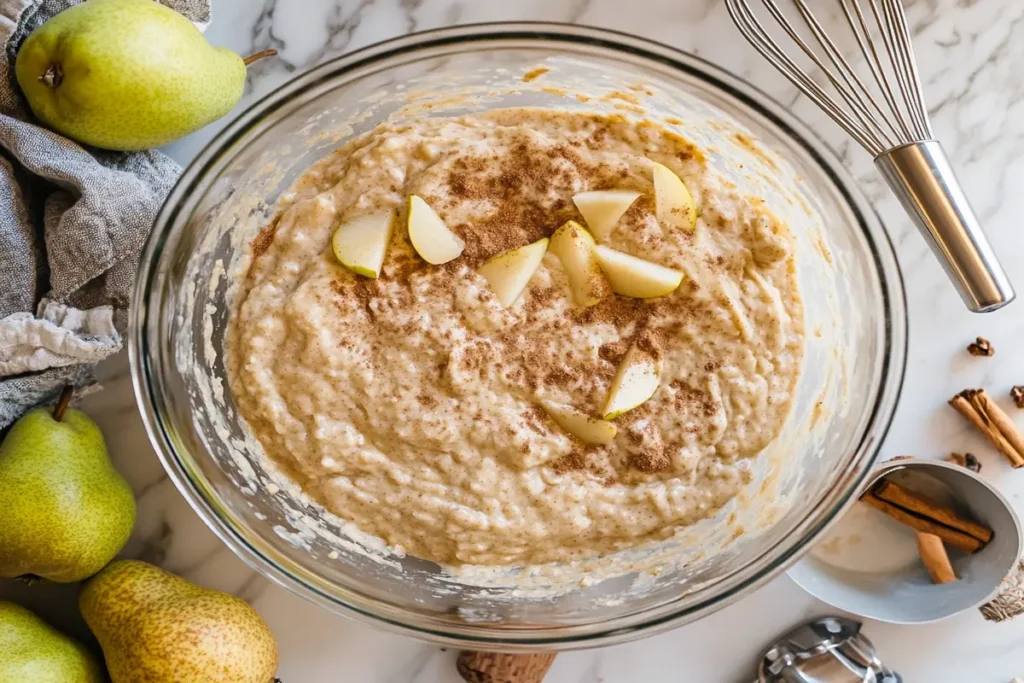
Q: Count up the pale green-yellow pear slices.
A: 9